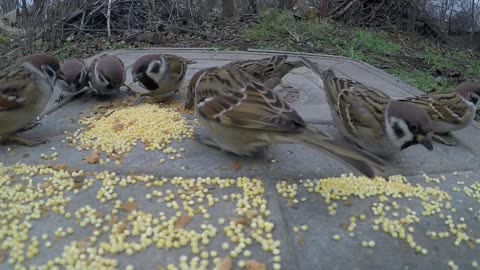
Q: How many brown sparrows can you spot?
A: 8